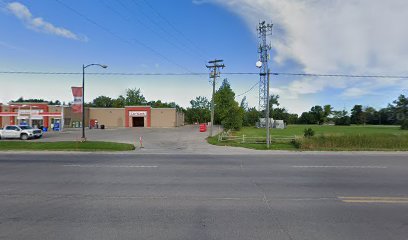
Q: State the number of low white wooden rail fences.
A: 1